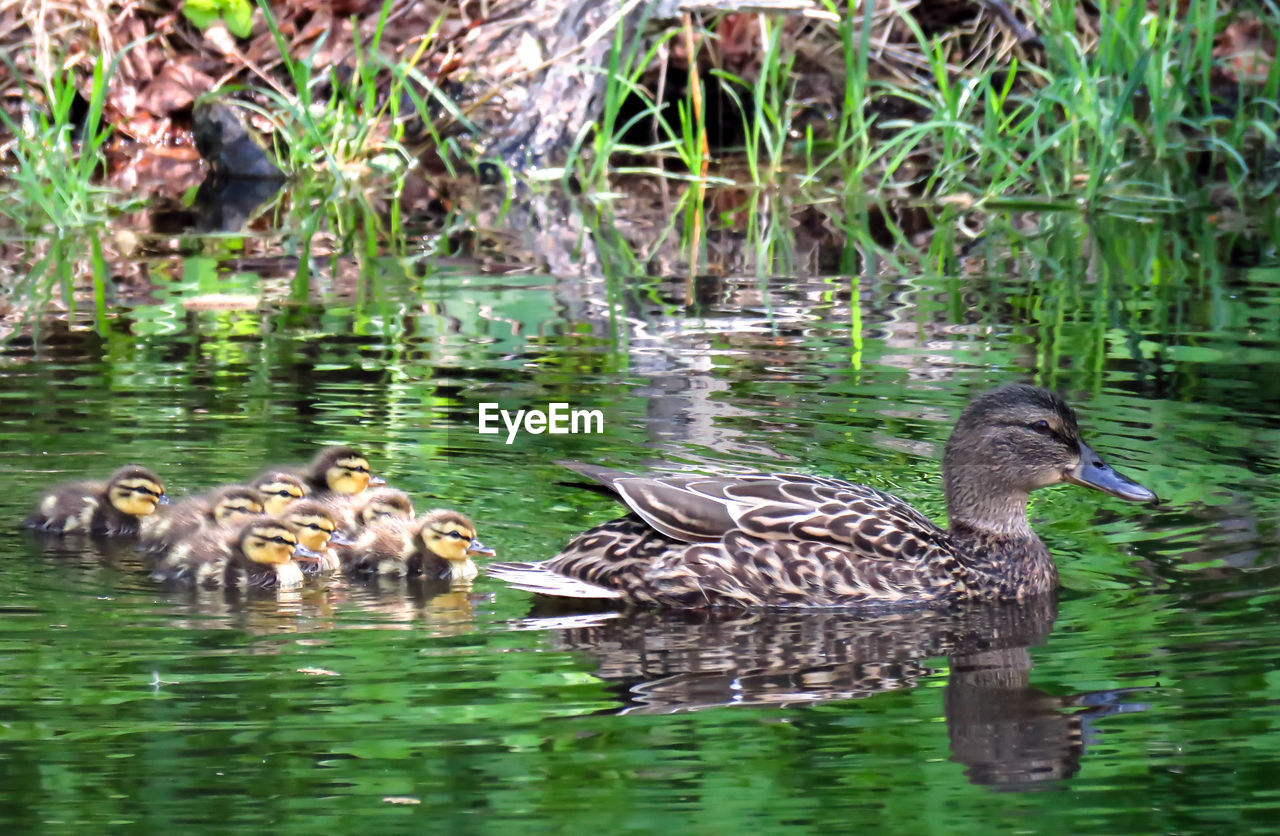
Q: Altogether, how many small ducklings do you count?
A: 8